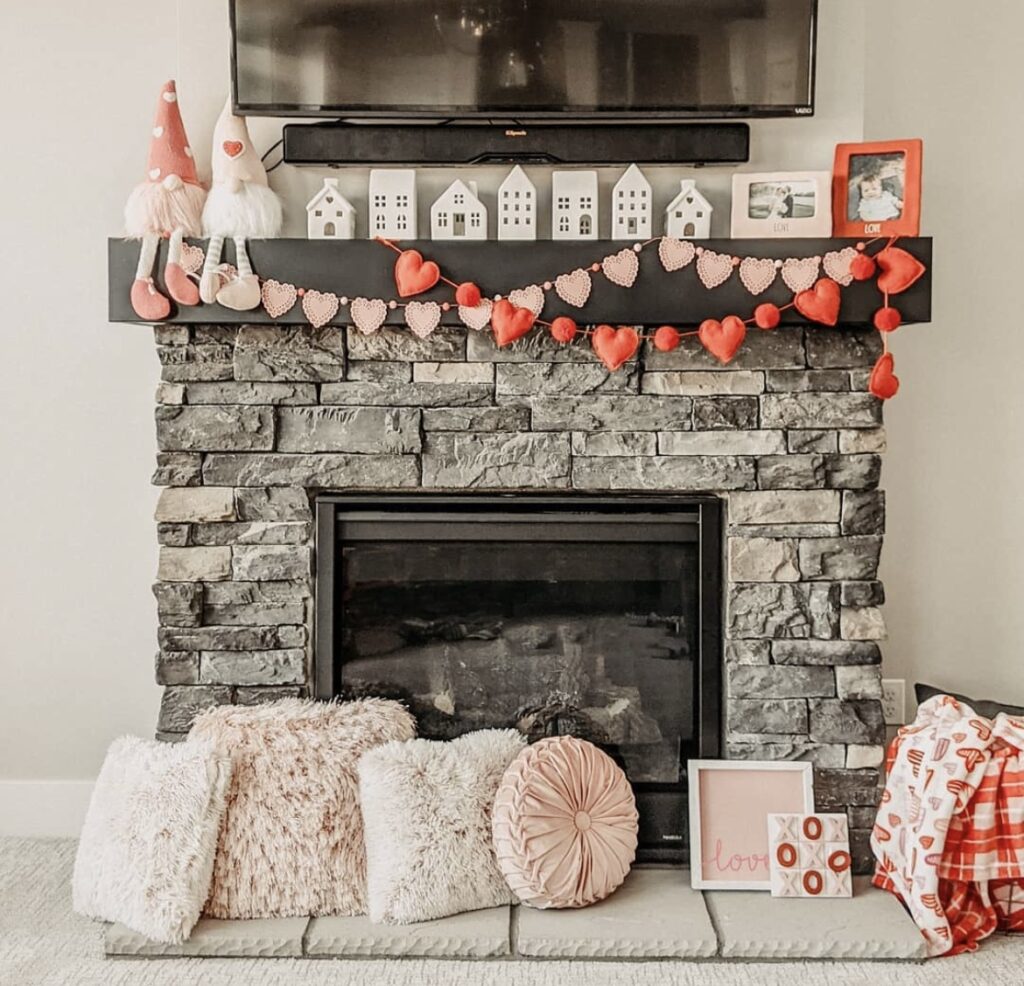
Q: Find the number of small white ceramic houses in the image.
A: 7